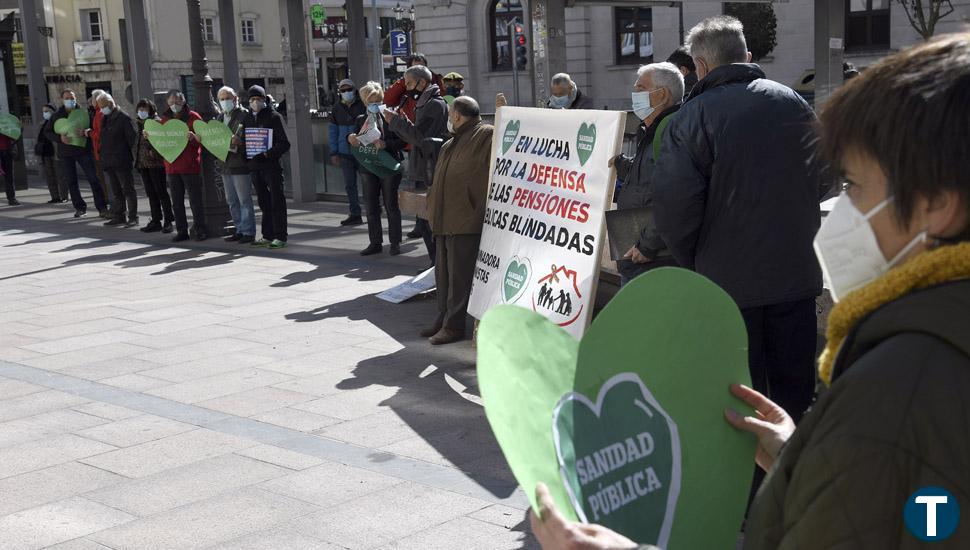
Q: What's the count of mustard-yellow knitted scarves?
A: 1